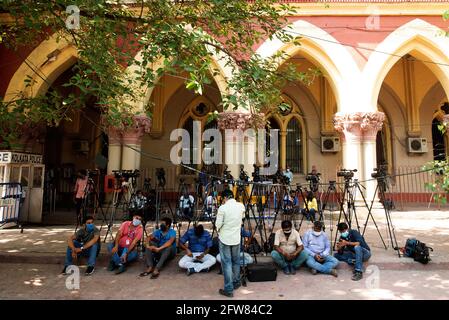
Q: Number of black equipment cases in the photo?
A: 1